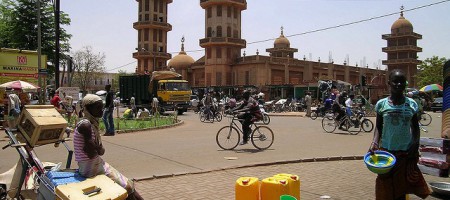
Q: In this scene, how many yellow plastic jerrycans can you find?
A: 3